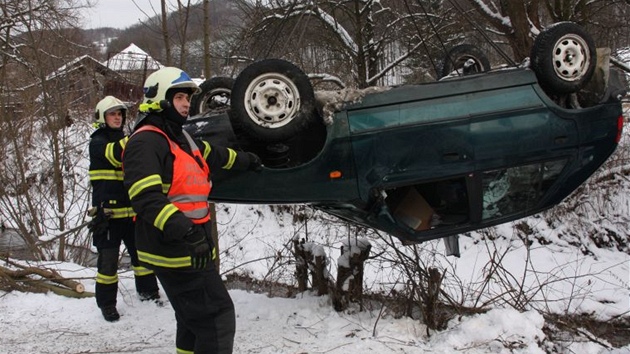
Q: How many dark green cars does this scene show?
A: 1